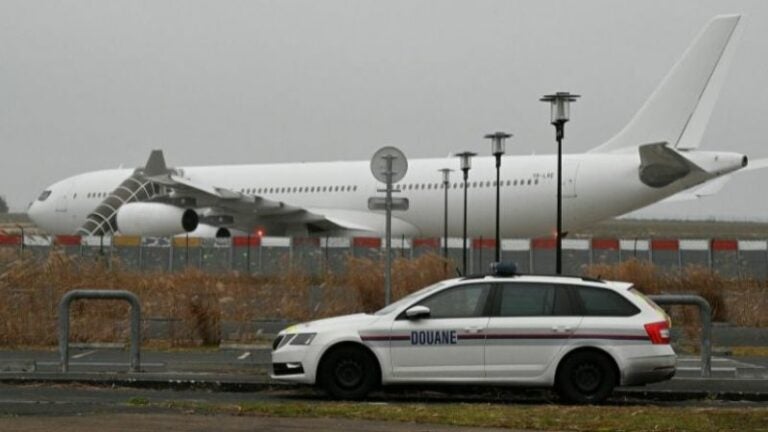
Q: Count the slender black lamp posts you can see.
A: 4